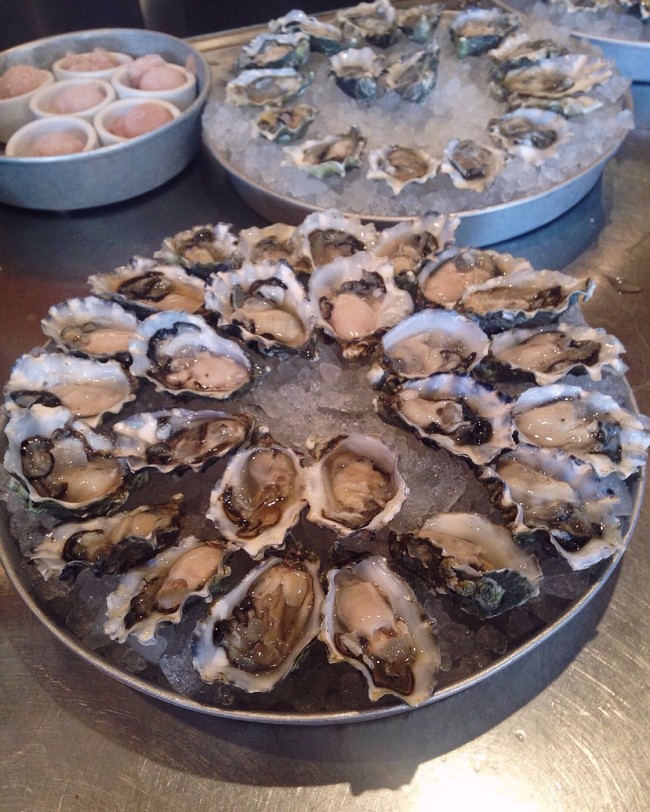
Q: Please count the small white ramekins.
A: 6